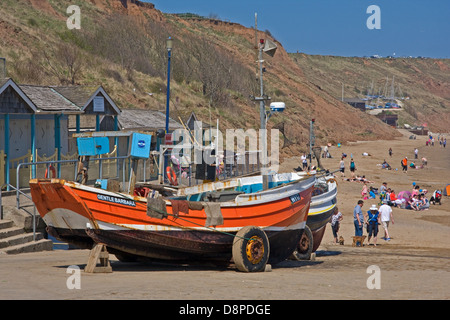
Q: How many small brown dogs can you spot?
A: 2